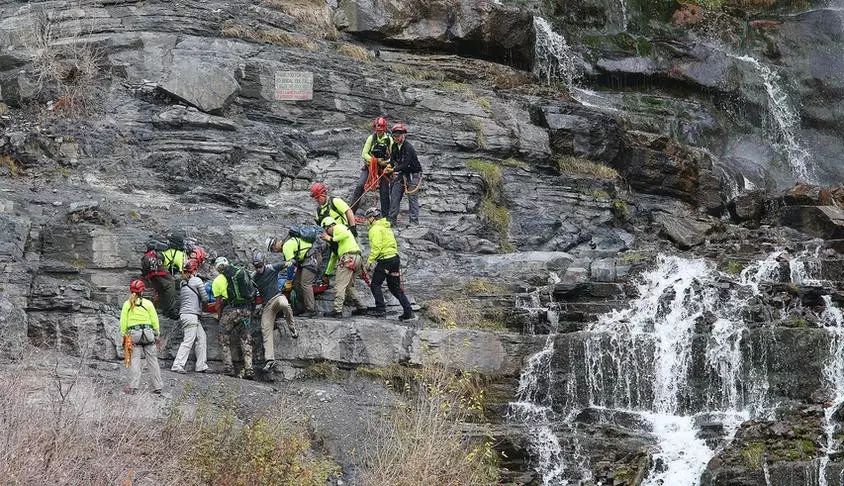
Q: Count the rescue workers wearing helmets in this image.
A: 11